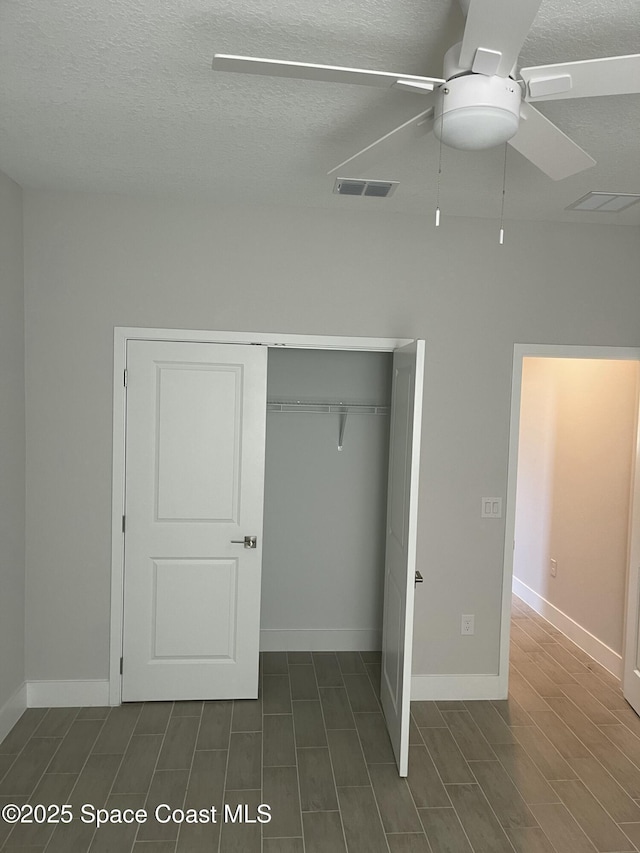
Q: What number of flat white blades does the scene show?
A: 5